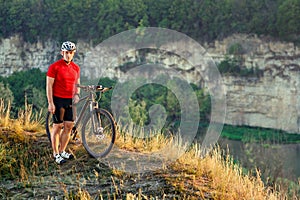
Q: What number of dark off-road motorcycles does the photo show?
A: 0